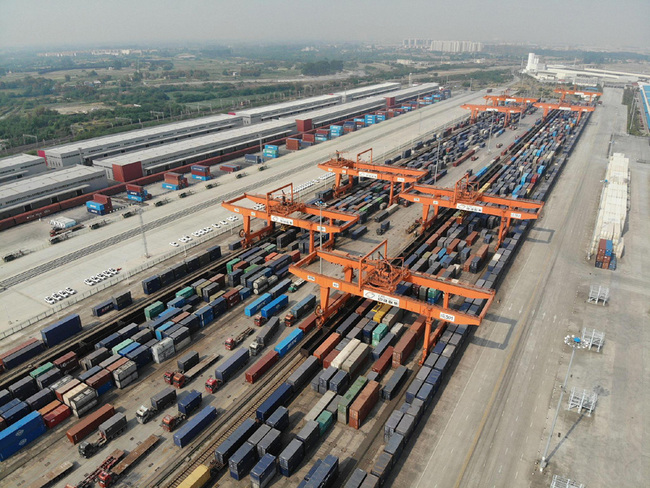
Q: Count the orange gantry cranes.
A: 8